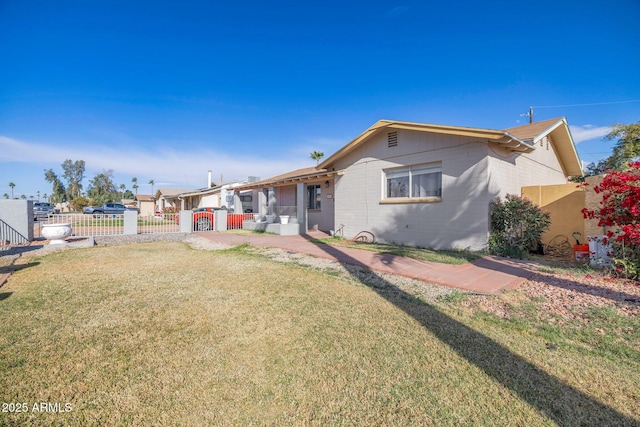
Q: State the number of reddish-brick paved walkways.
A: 1